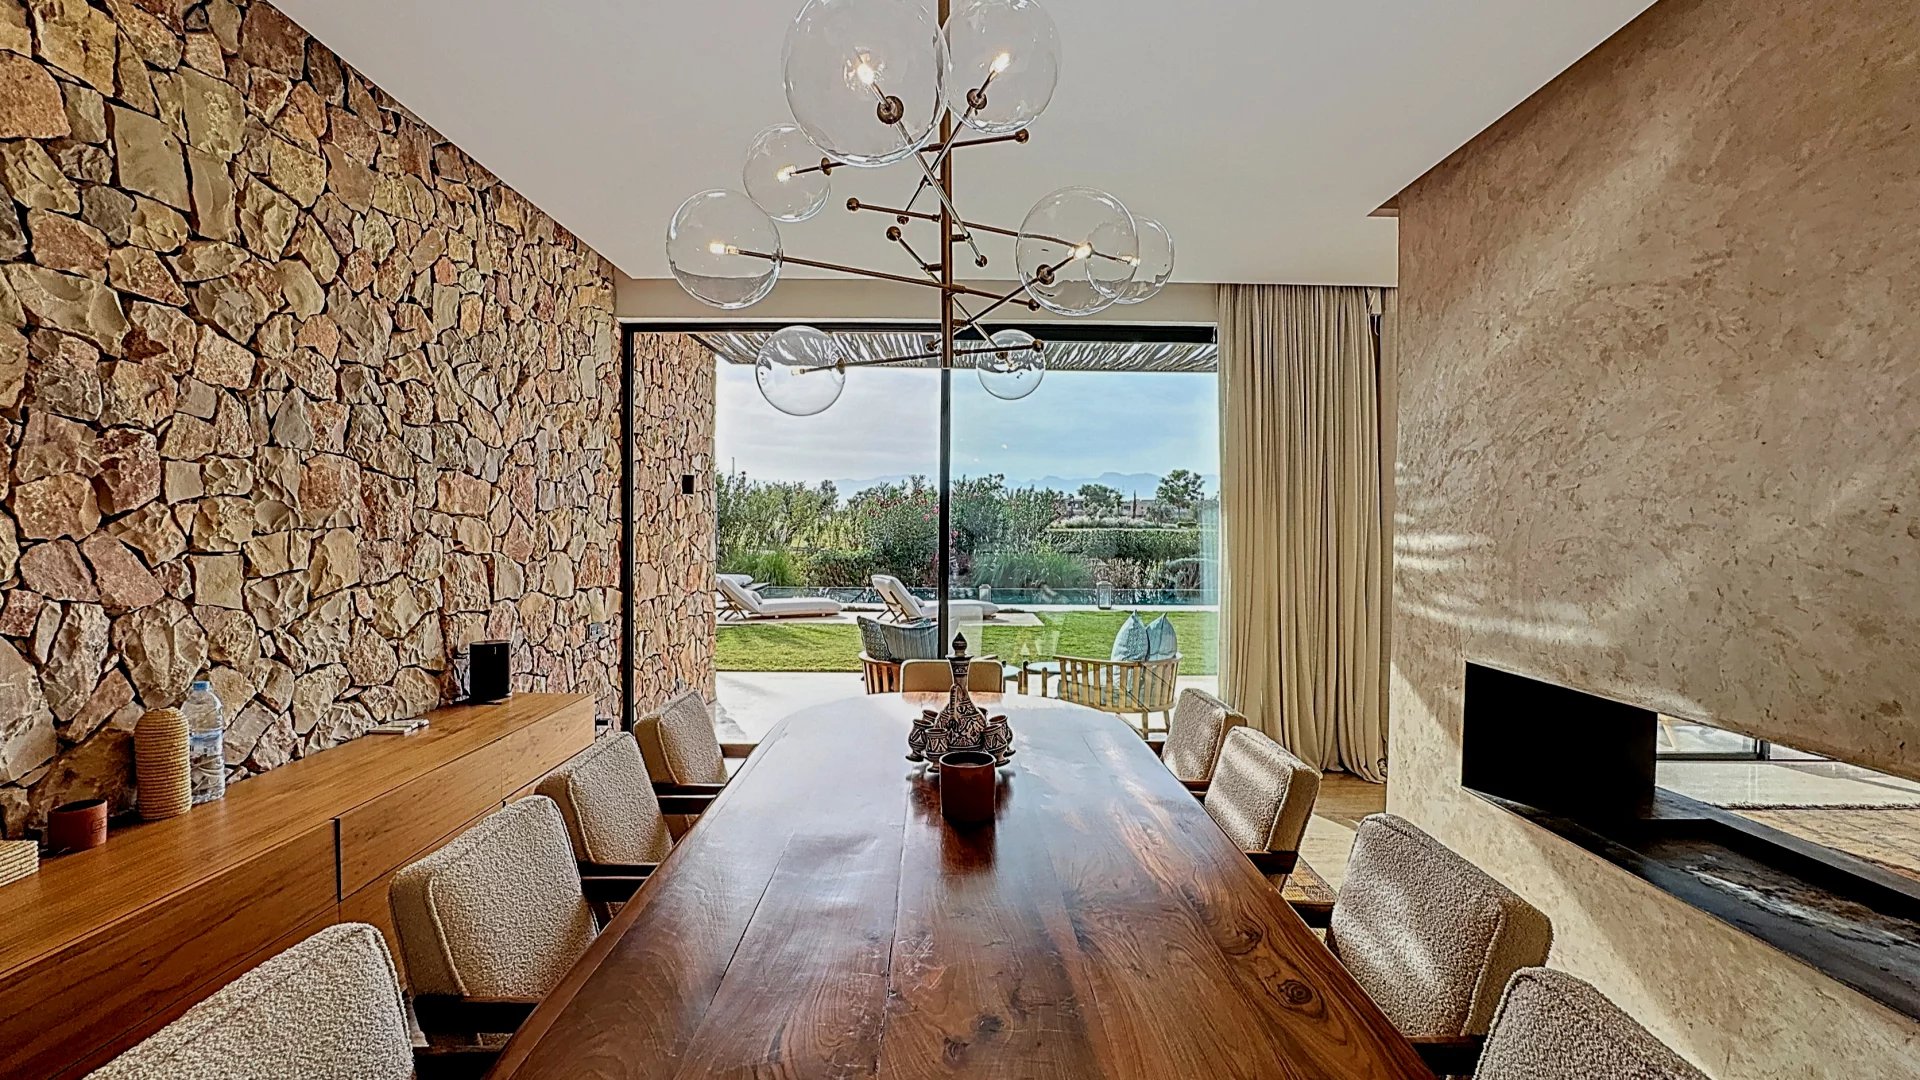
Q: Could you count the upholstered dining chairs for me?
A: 9